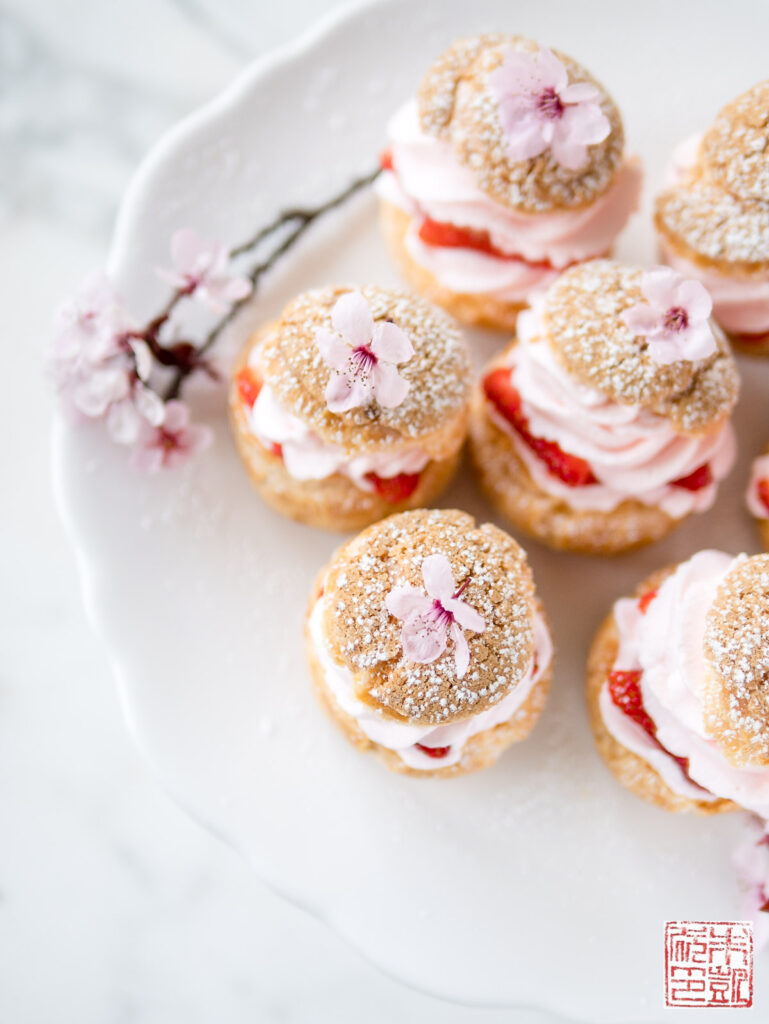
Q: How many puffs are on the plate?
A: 7